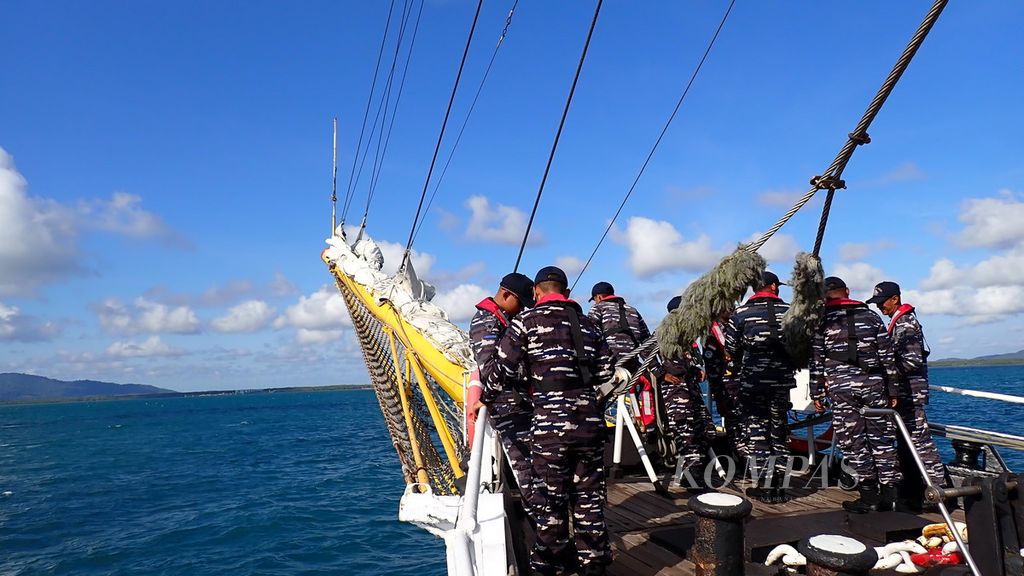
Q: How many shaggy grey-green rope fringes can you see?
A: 2